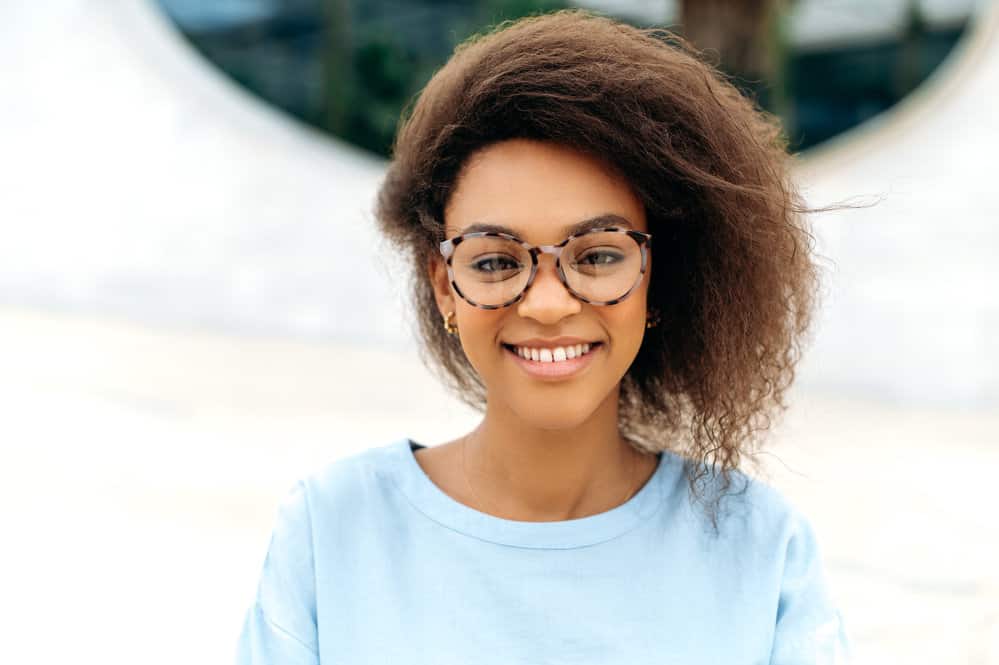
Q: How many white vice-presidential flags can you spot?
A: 0